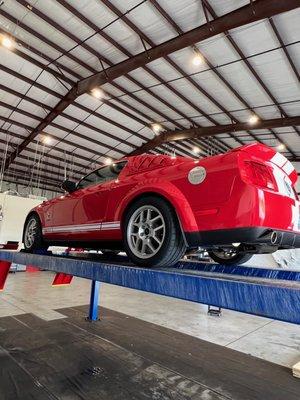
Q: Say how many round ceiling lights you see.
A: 9